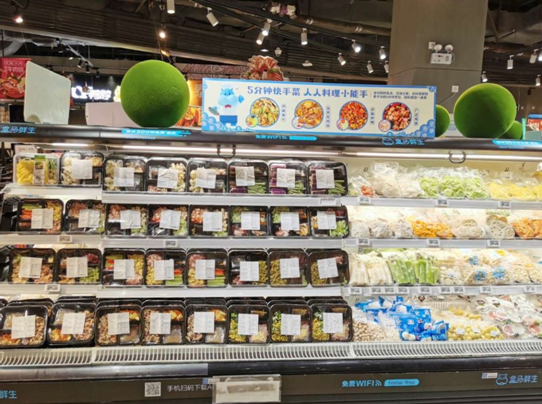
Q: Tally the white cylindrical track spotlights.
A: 15